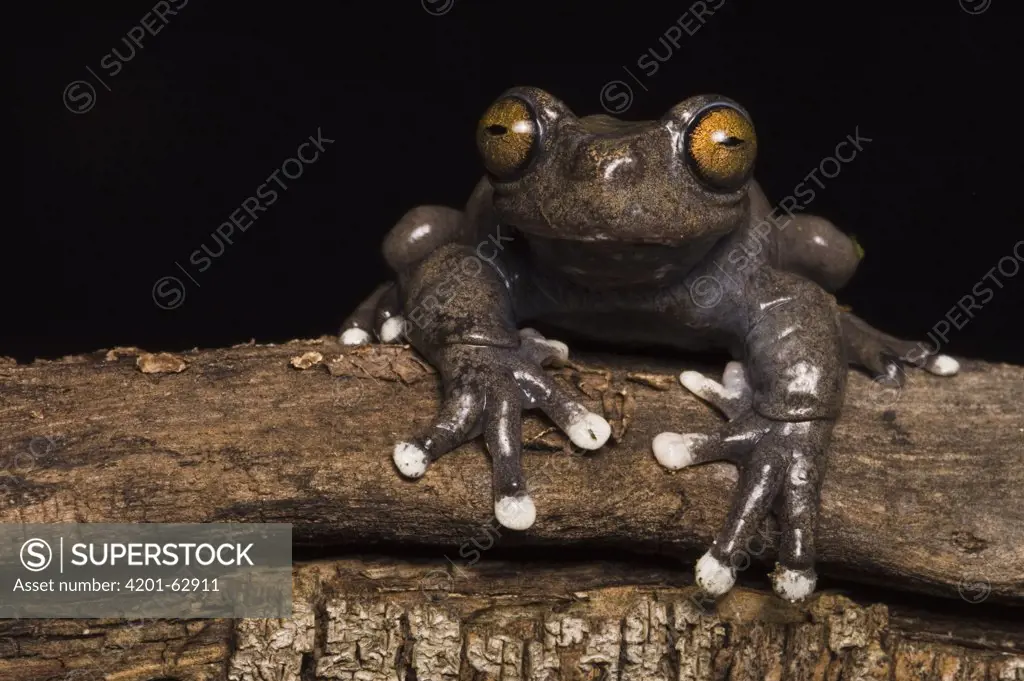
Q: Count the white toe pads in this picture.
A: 11